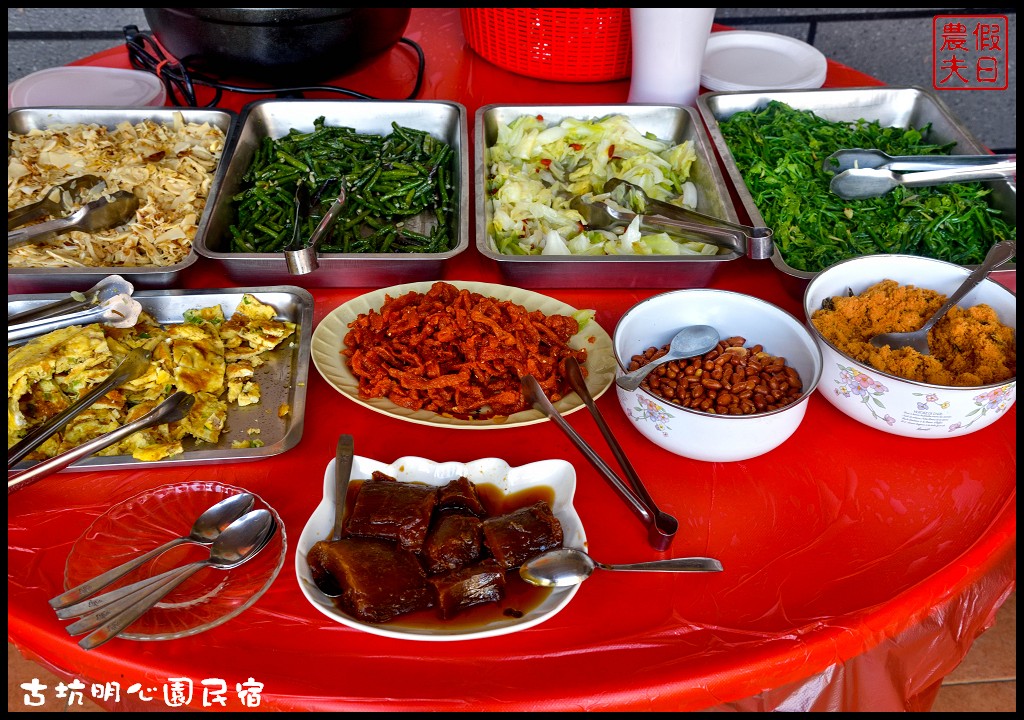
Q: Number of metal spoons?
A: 8